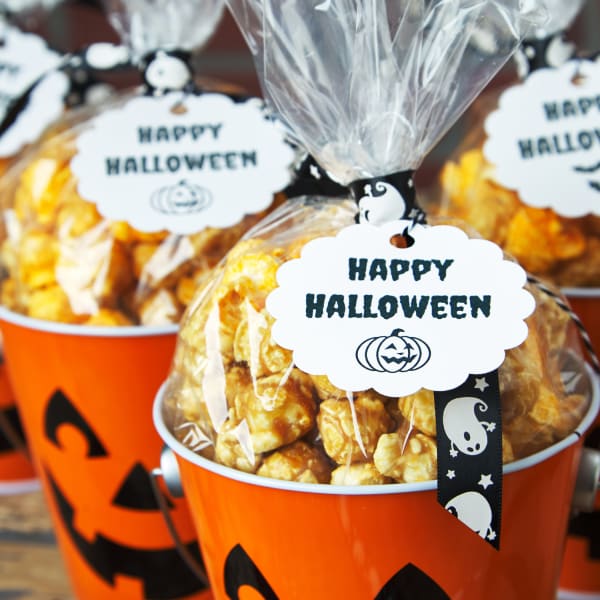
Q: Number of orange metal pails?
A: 4